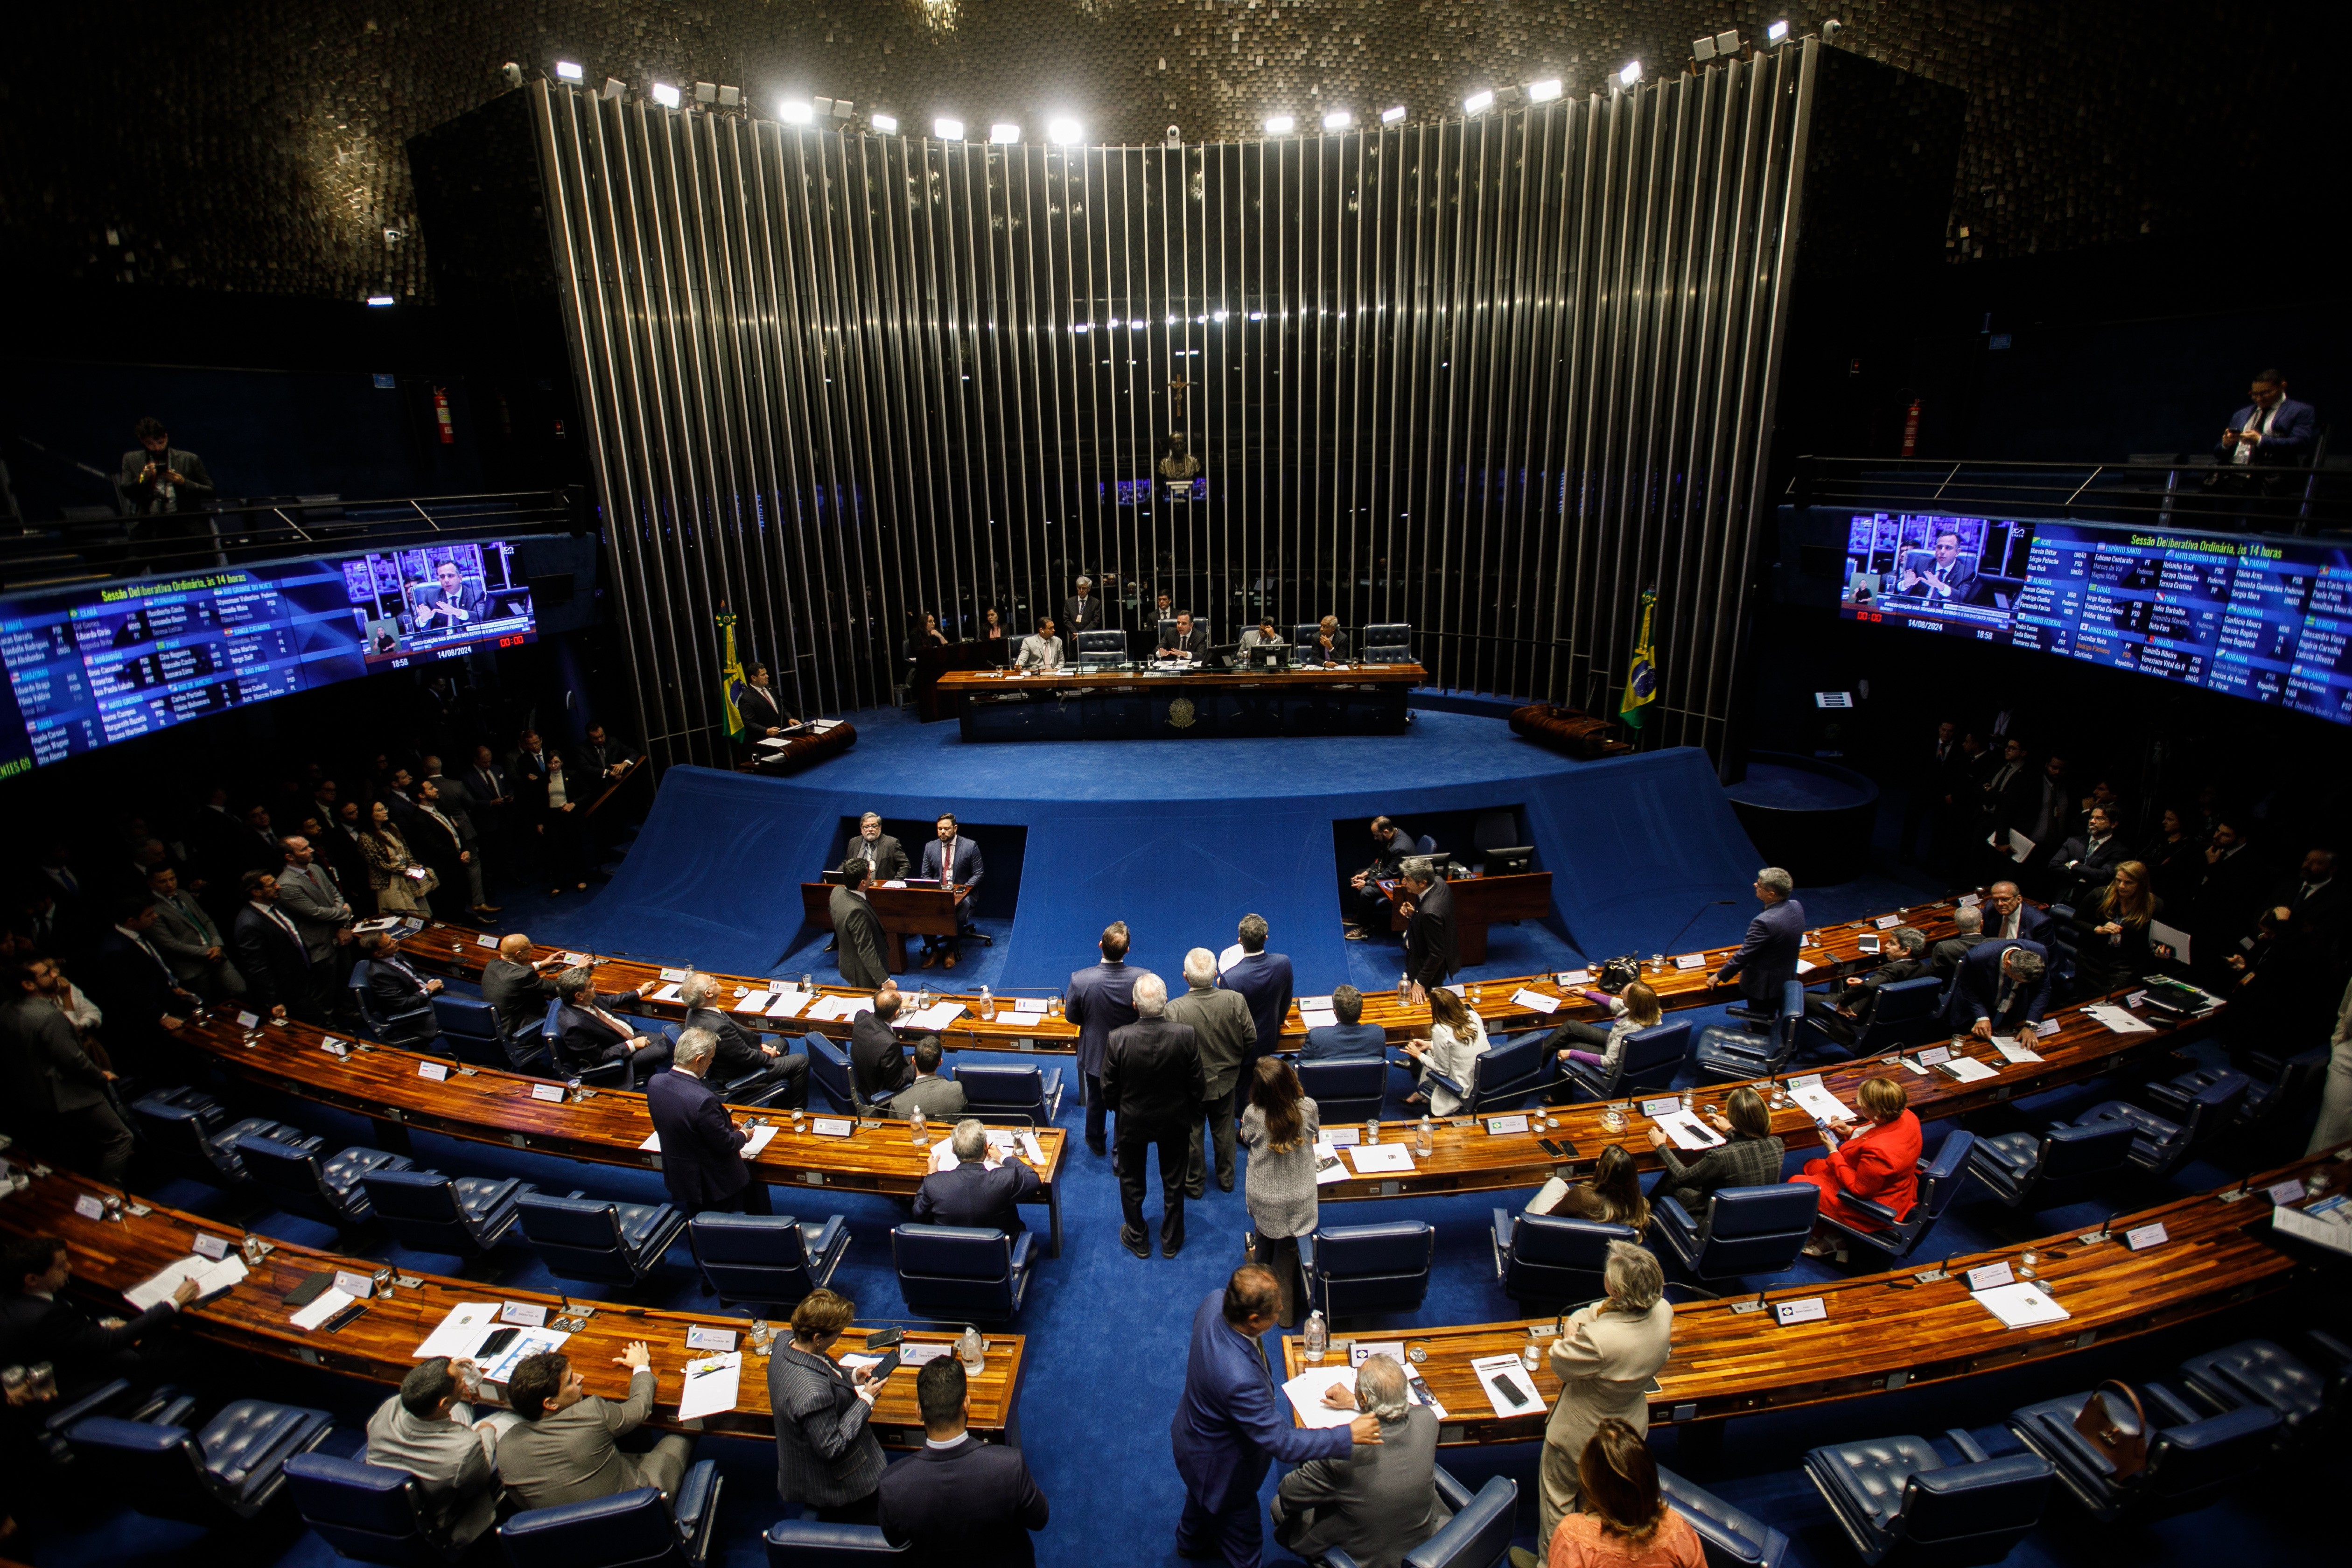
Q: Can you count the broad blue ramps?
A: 3